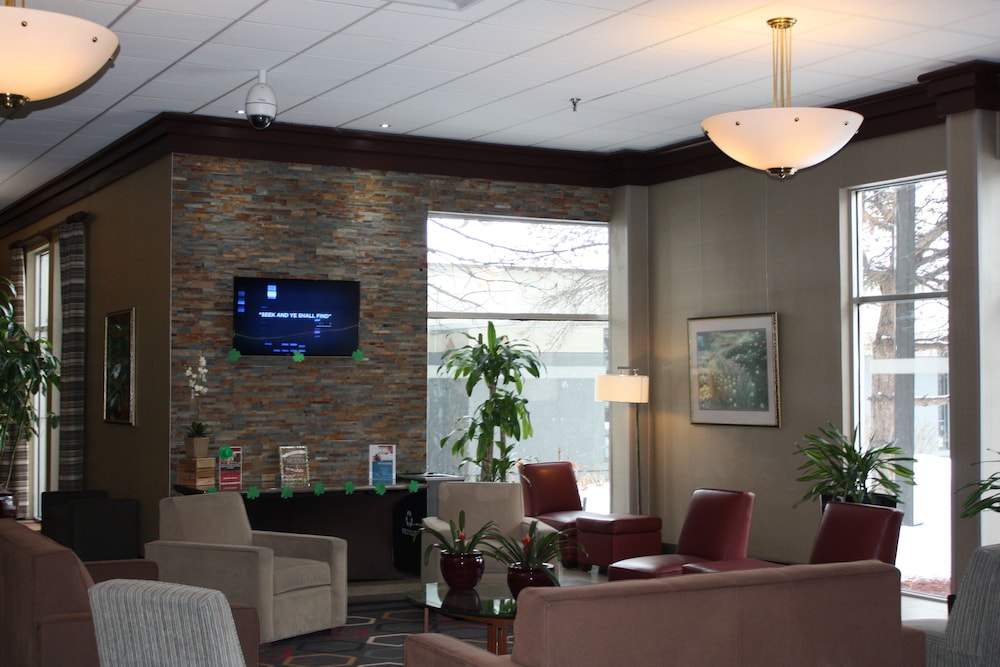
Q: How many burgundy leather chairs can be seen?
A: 3